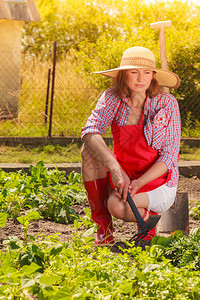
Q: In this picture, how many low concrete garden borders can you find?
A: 2